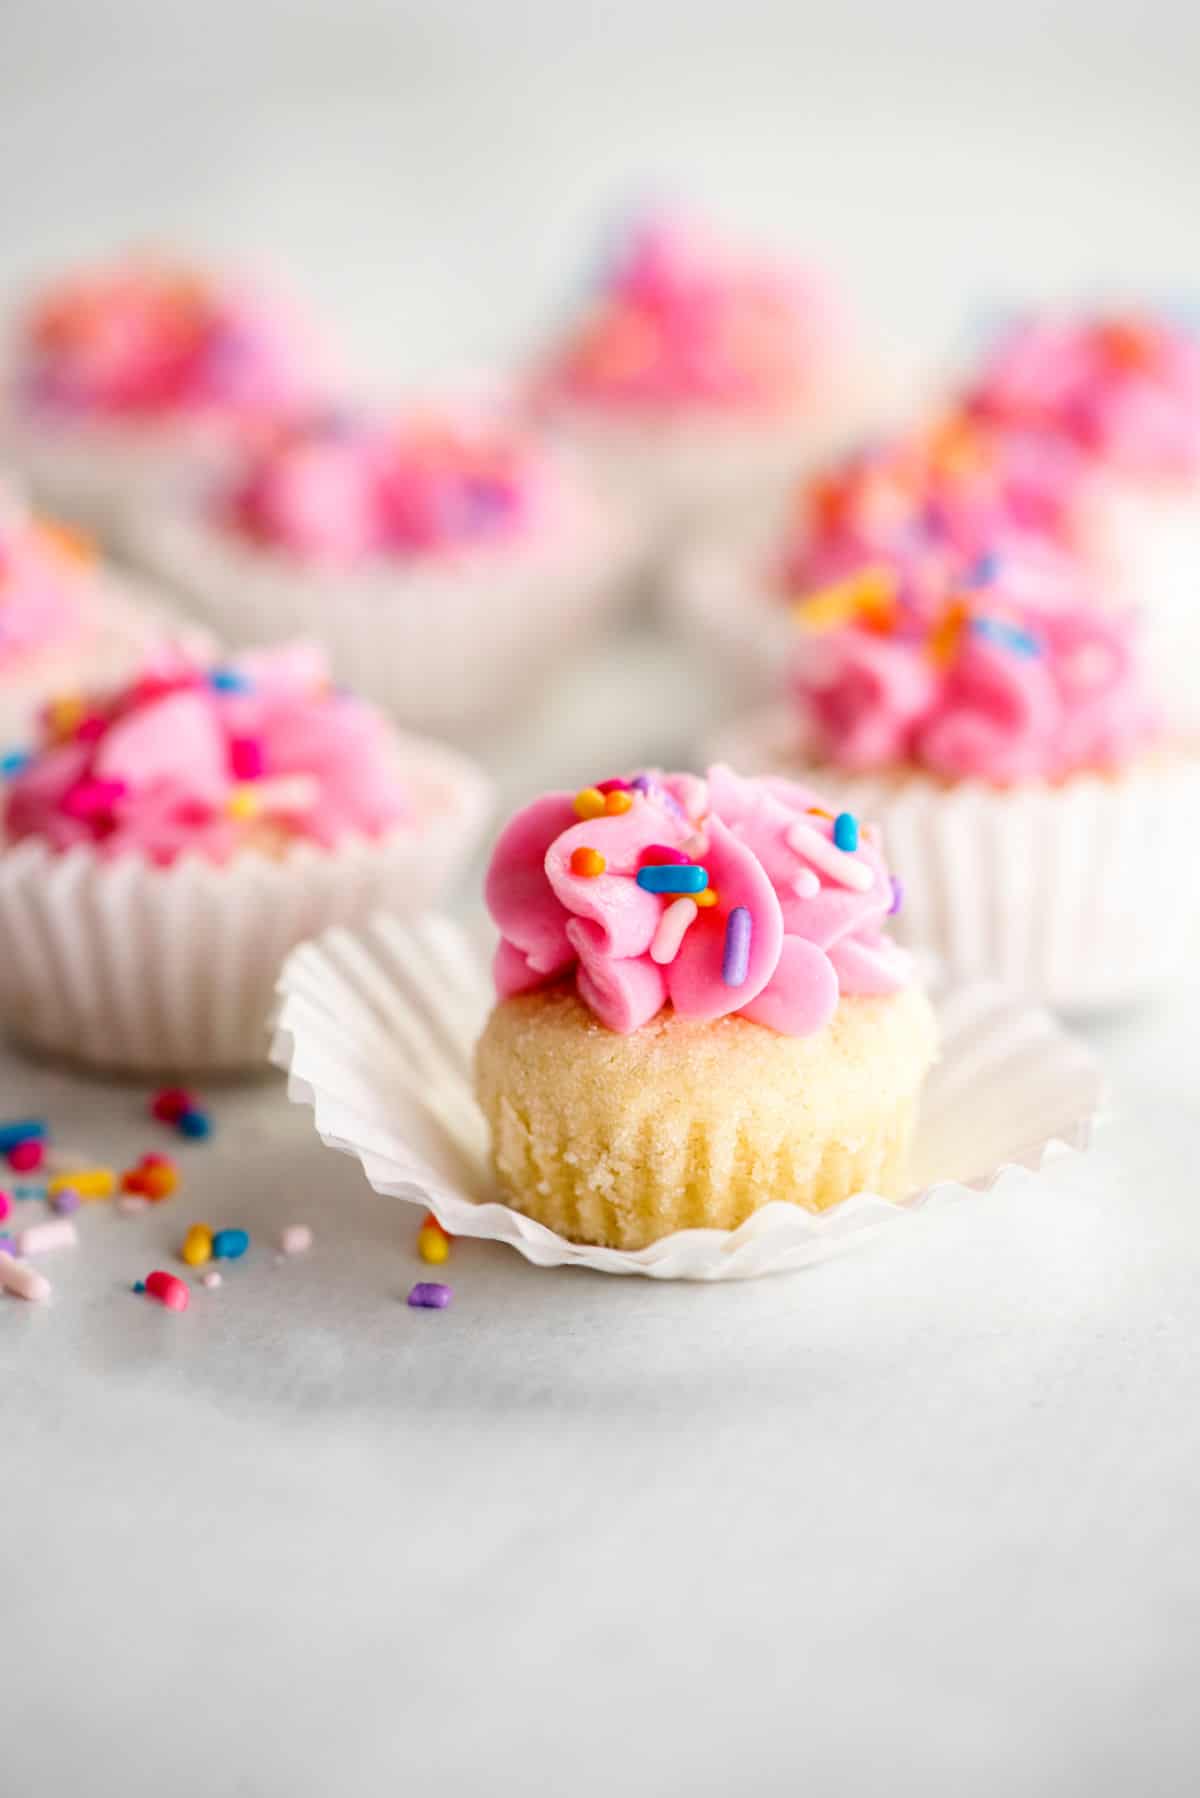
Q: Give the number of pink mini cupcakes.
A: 9